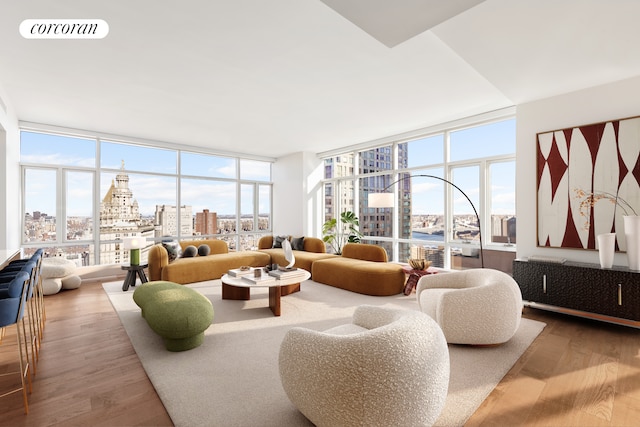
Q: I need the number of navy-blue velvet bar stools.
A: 4